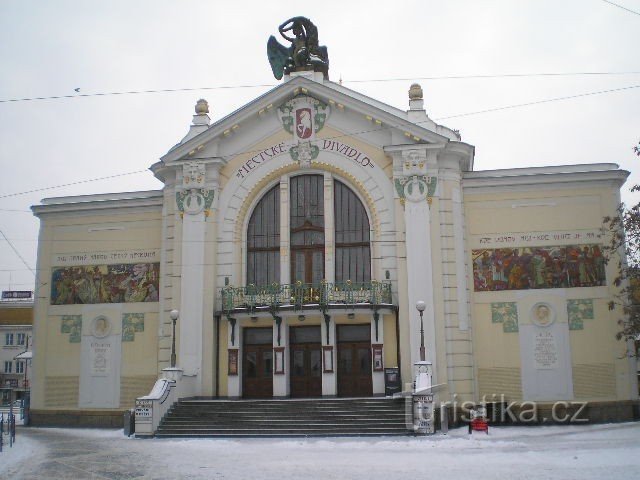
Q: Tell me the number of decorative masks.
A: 3